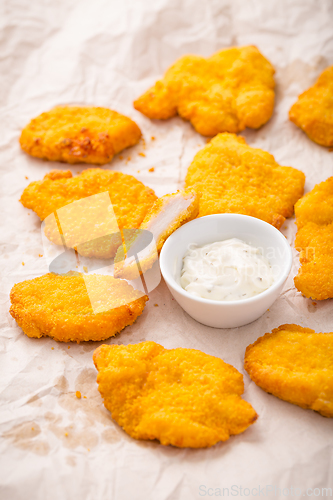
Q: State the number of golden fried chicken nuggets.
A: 10